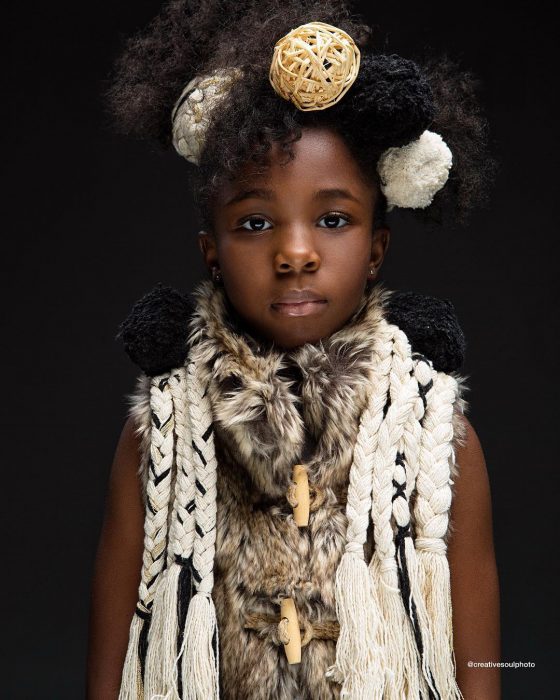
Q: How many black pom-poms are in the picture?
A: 3